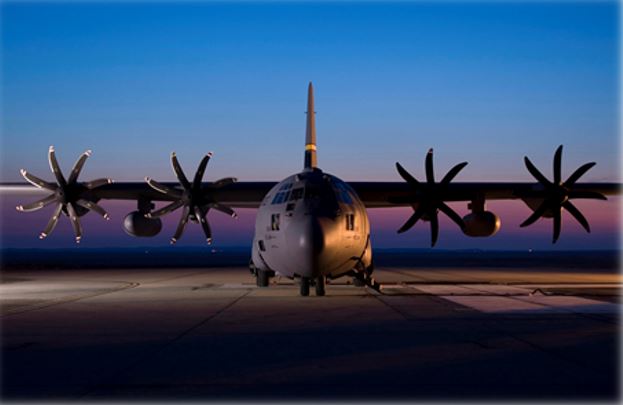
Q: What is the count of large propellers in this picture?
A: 4